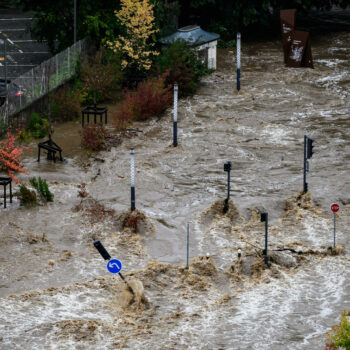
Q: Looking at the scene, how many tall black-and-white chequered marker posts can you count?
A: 3